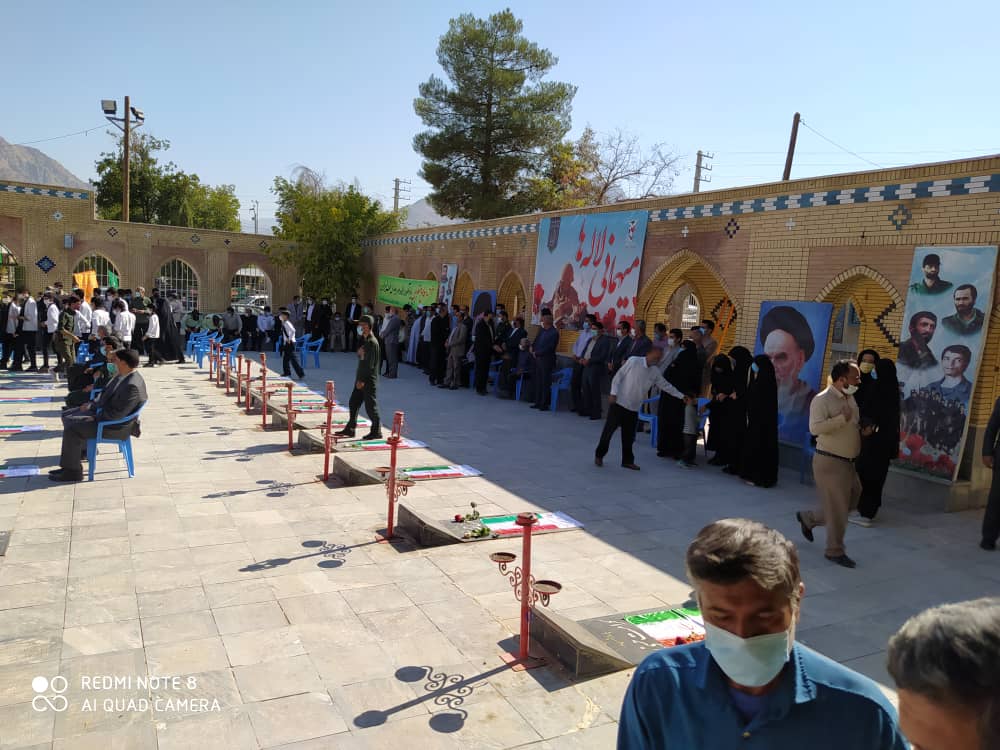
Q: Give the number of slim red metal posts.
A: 10